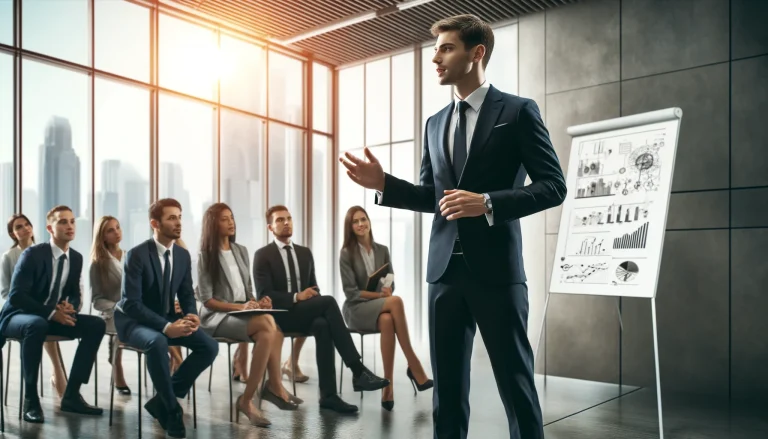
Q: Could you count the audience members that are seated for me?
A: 7